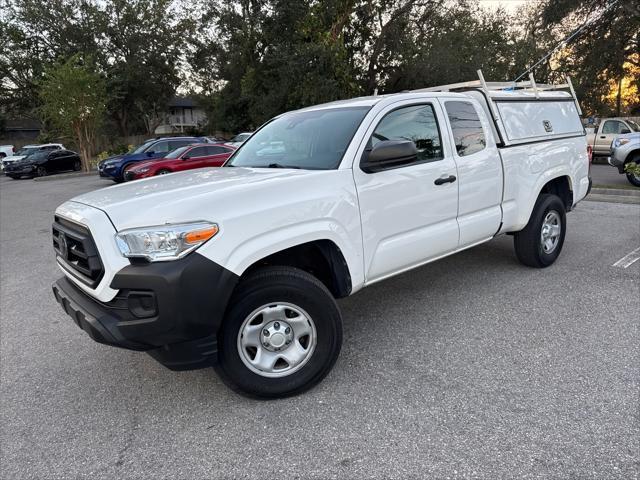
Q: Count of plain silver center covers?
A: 2